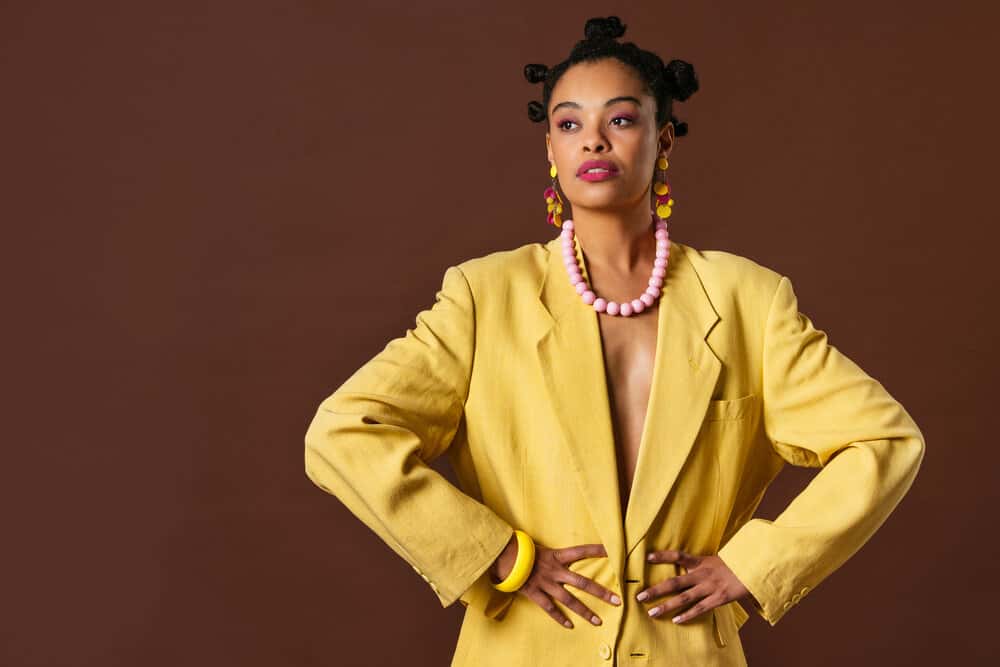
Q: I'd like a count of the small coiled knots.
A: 5